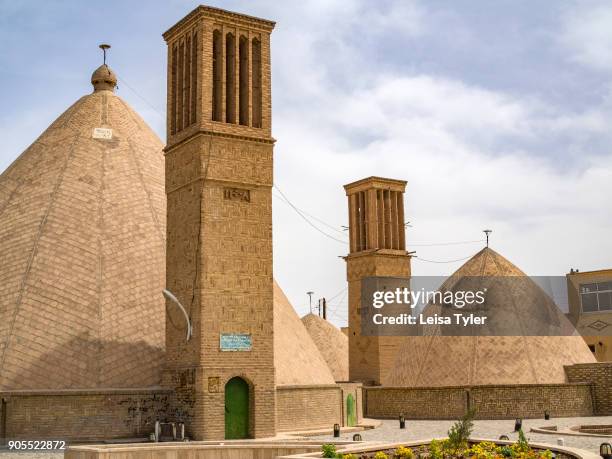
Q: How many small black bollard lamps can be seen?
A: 7